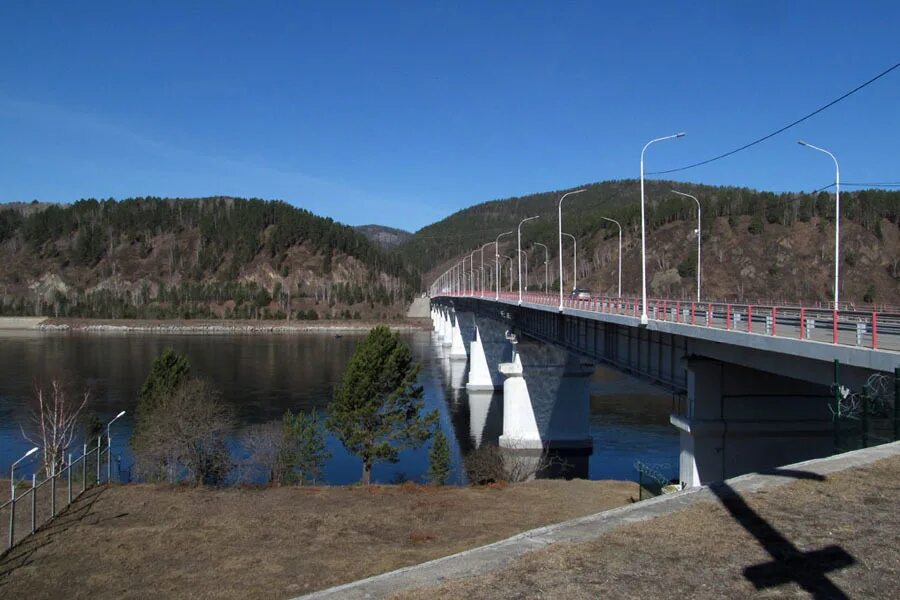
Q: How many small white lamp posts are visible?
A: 2